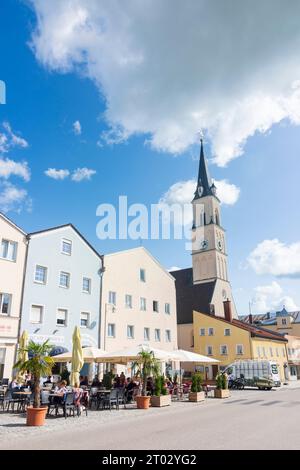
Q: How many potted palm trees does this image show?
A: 2